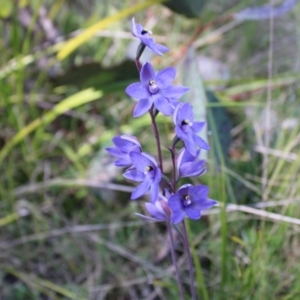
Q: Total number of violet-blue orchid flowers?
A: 8